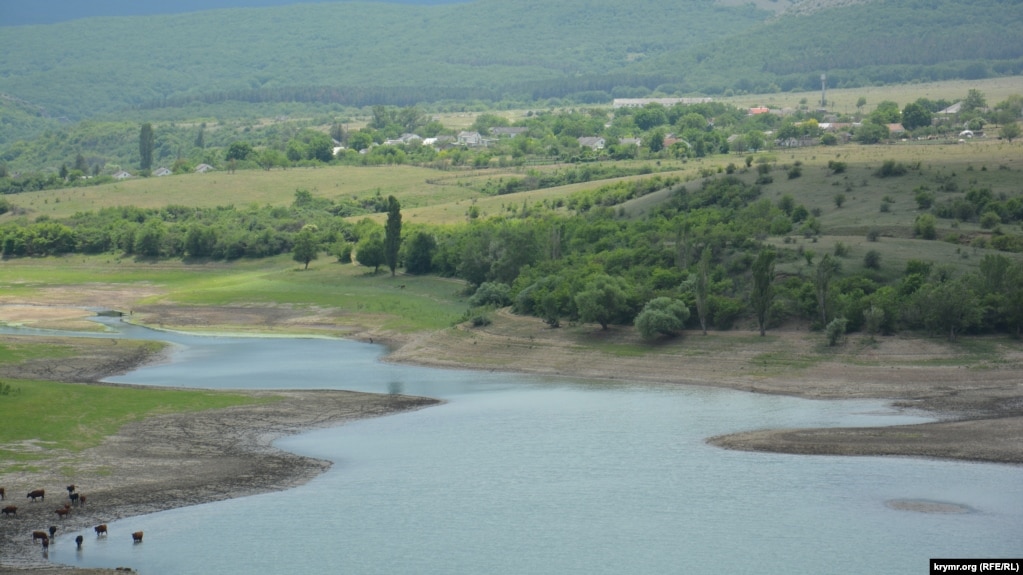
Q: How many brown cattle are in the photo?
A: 11